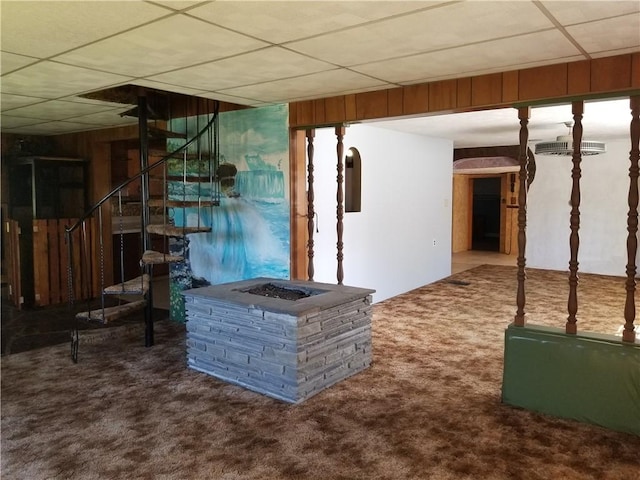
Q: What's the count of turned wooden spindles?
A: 5